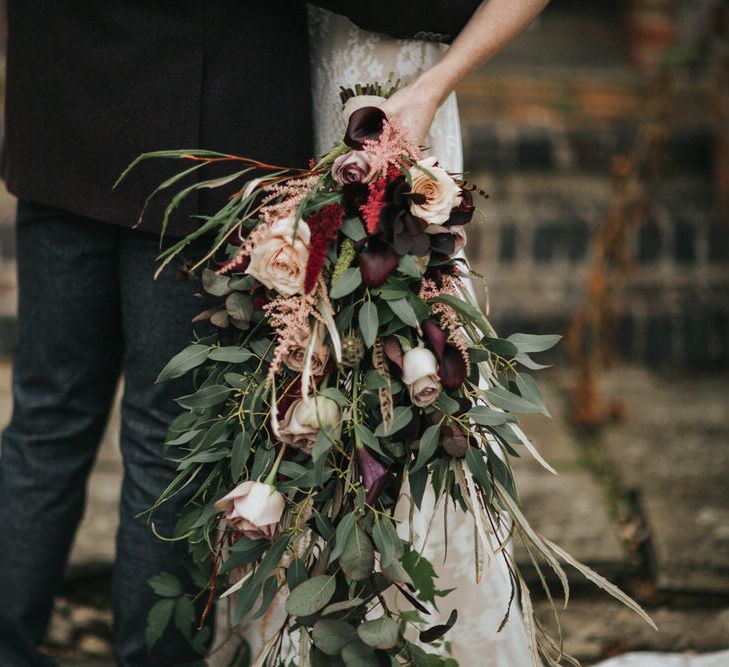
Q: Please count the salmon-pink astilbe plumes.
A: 4